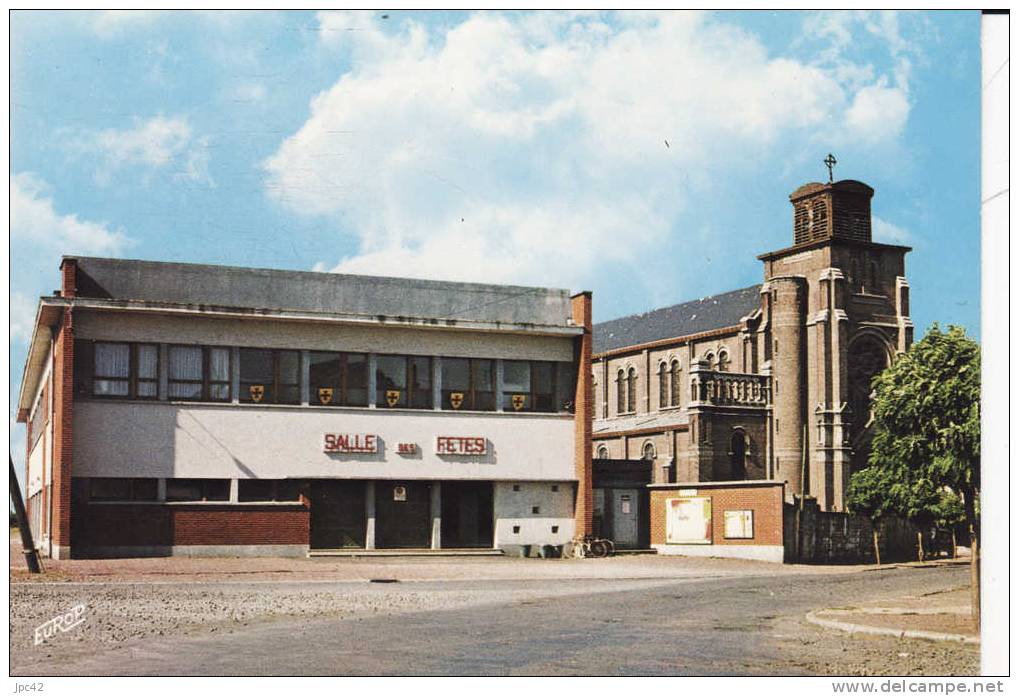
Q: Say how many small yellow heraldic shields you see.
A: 5